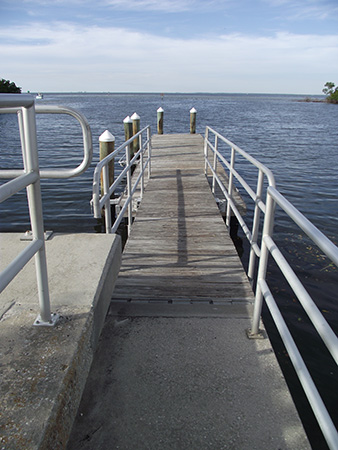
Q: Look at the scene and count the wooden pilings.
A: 5